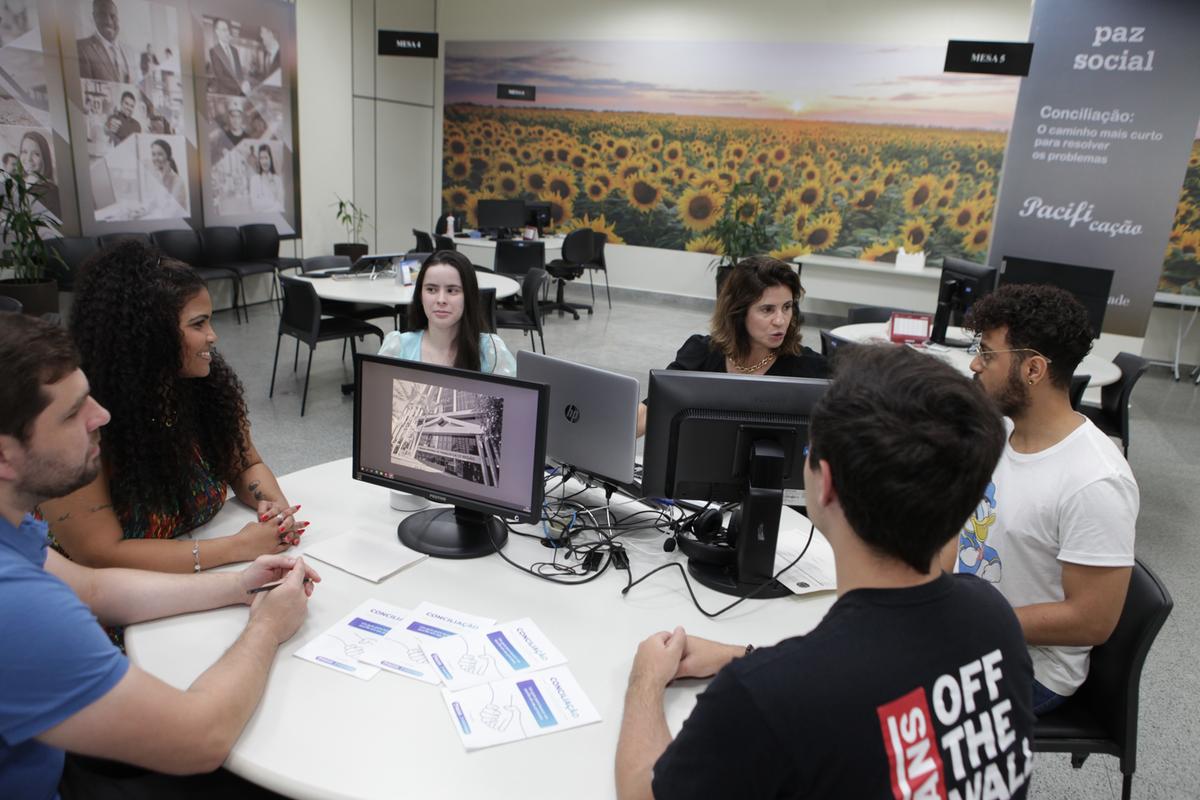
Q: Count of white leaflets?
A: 4